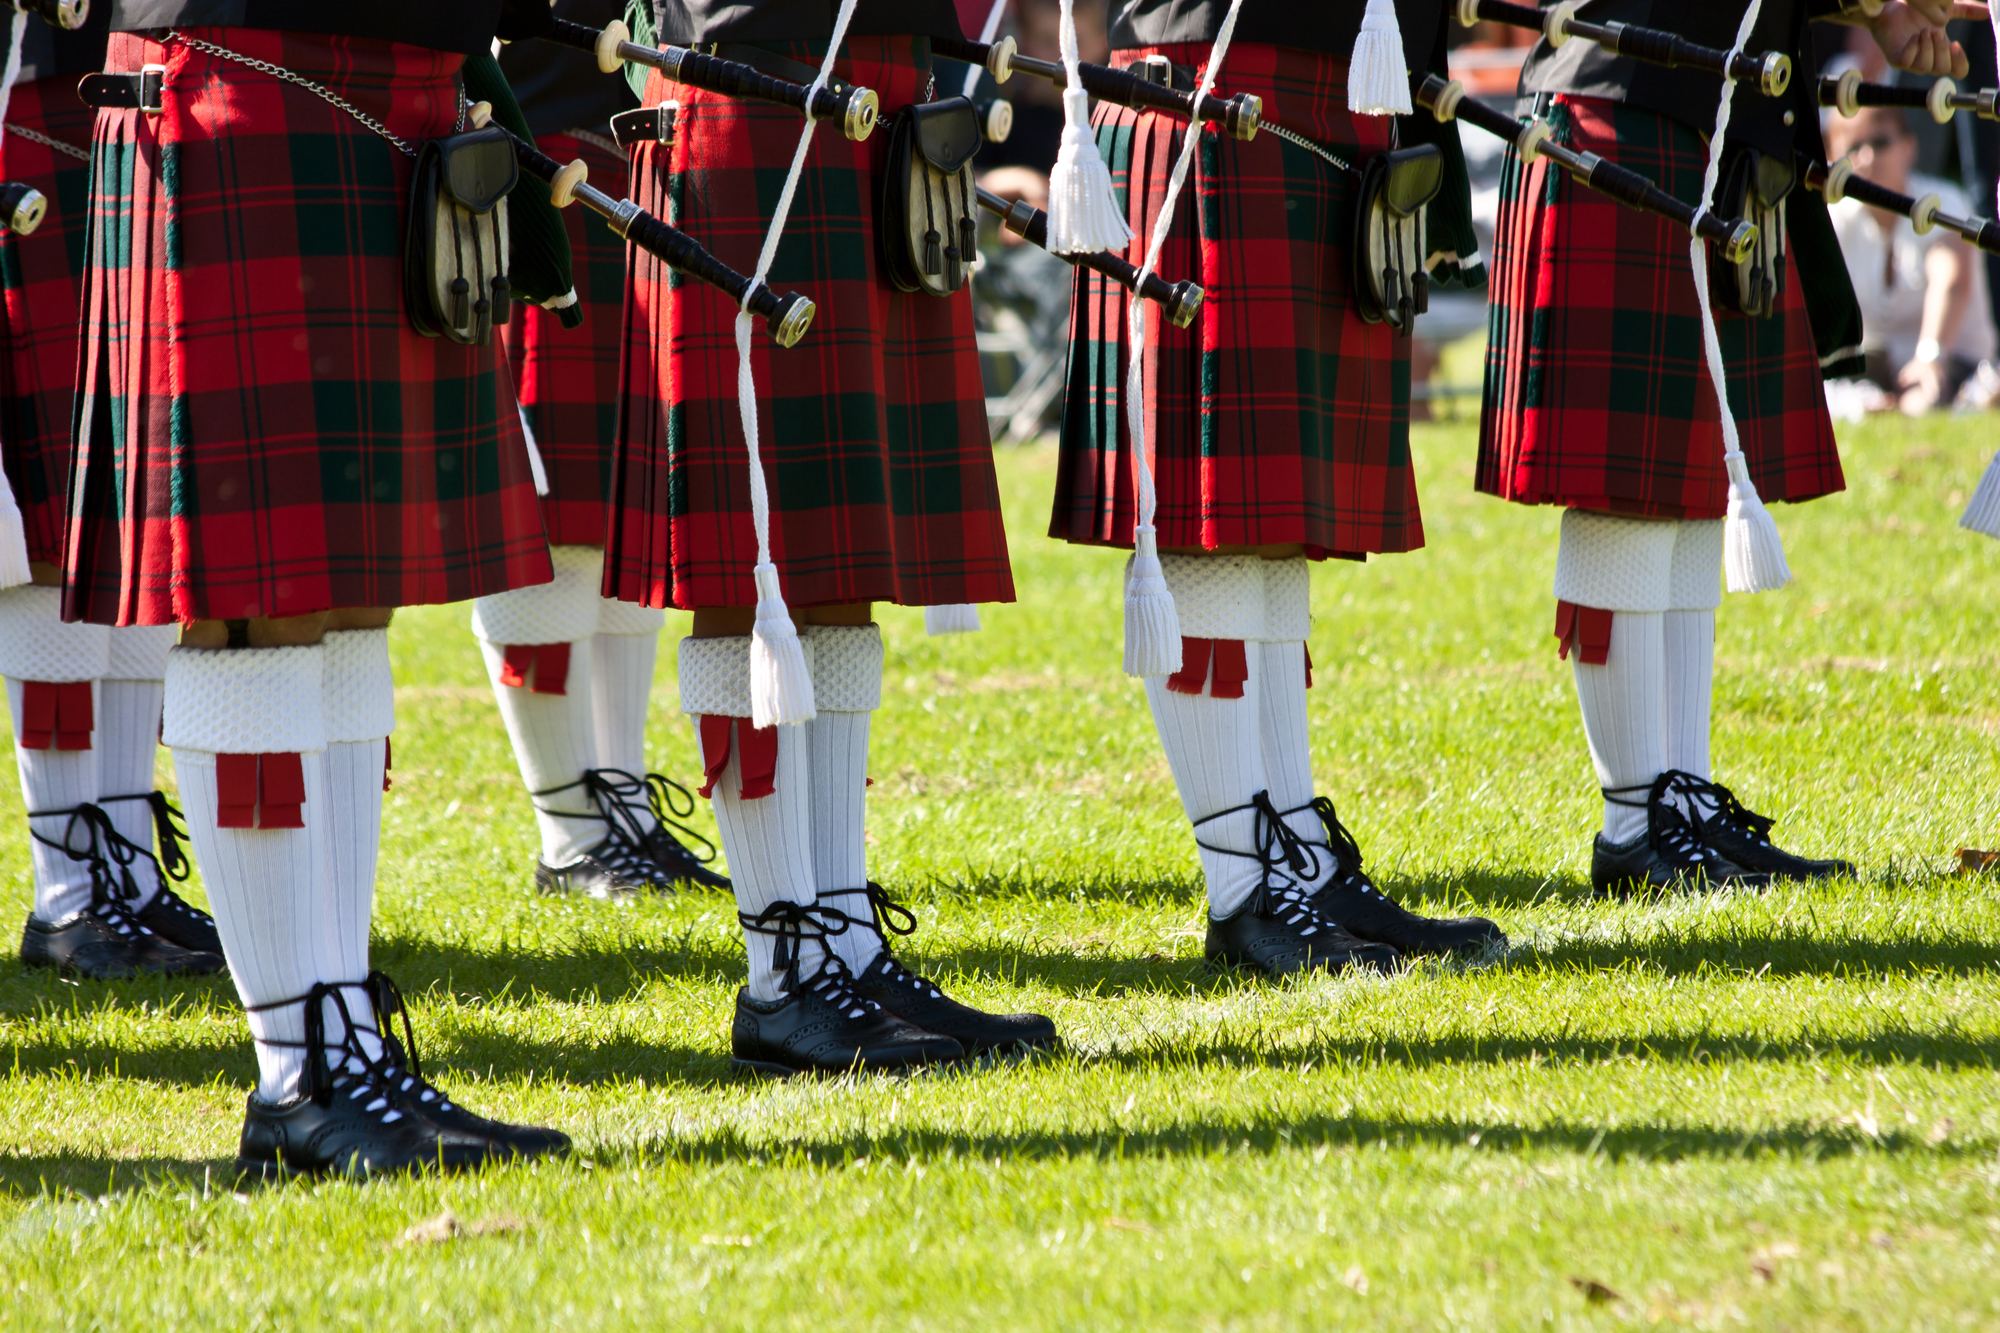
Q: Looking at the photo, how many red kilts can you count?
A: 6